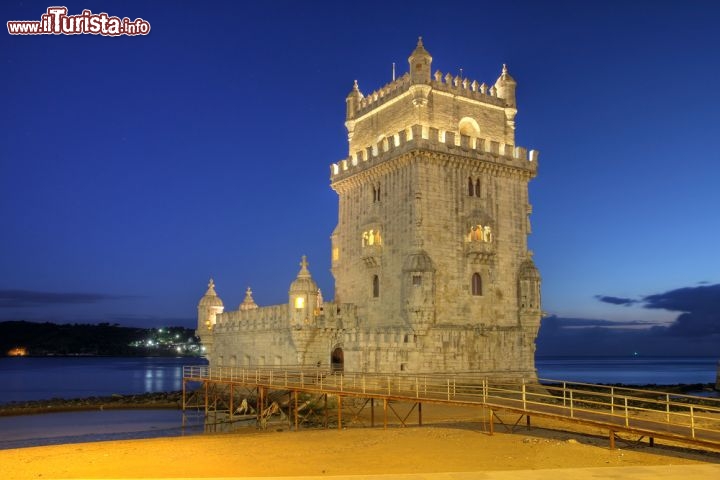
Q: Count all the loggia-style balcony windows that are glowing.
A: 2